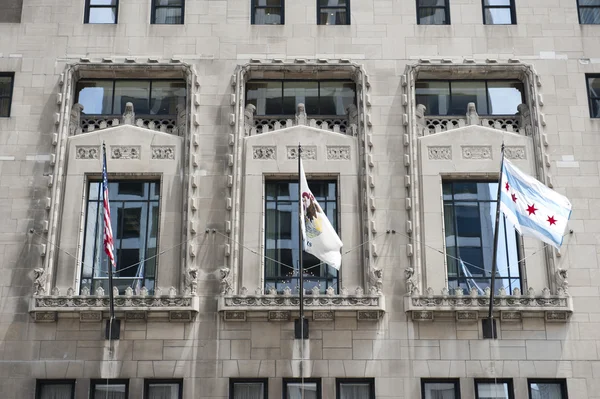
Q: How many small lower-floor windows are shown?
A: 9